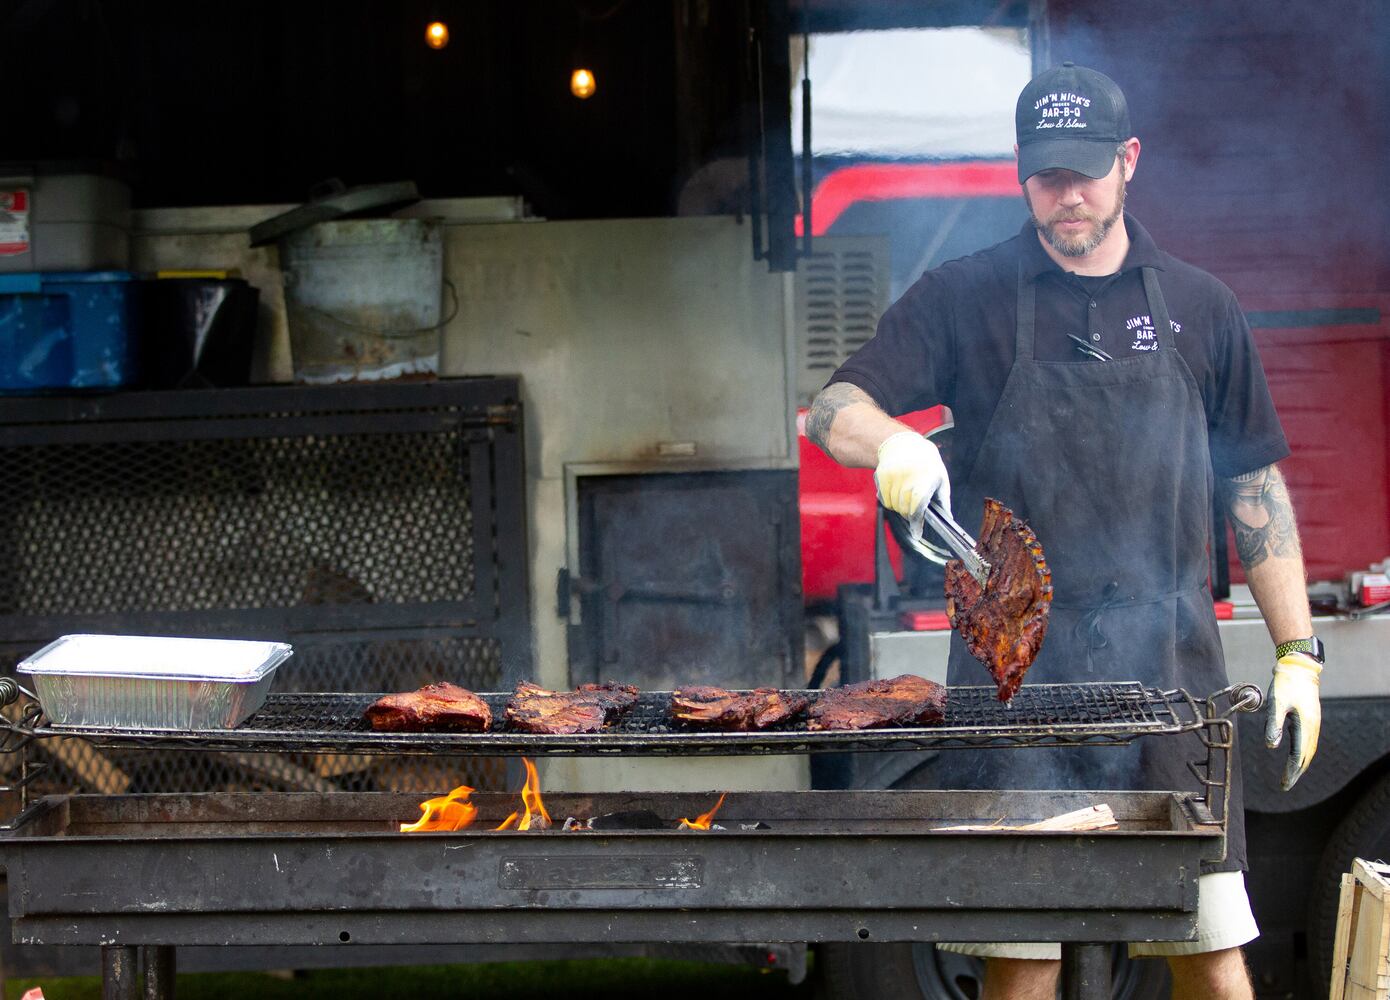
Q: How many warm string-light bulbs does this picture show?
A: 2